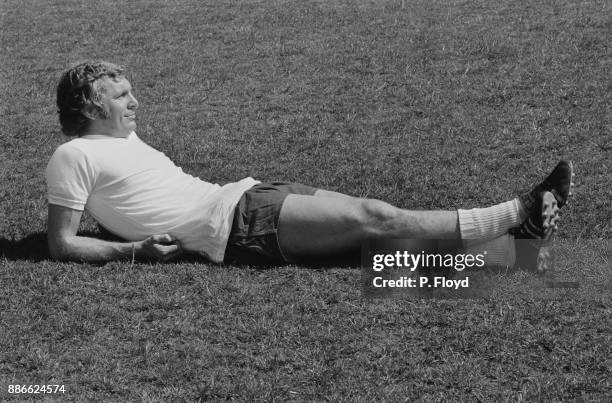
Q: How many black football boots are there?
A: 2